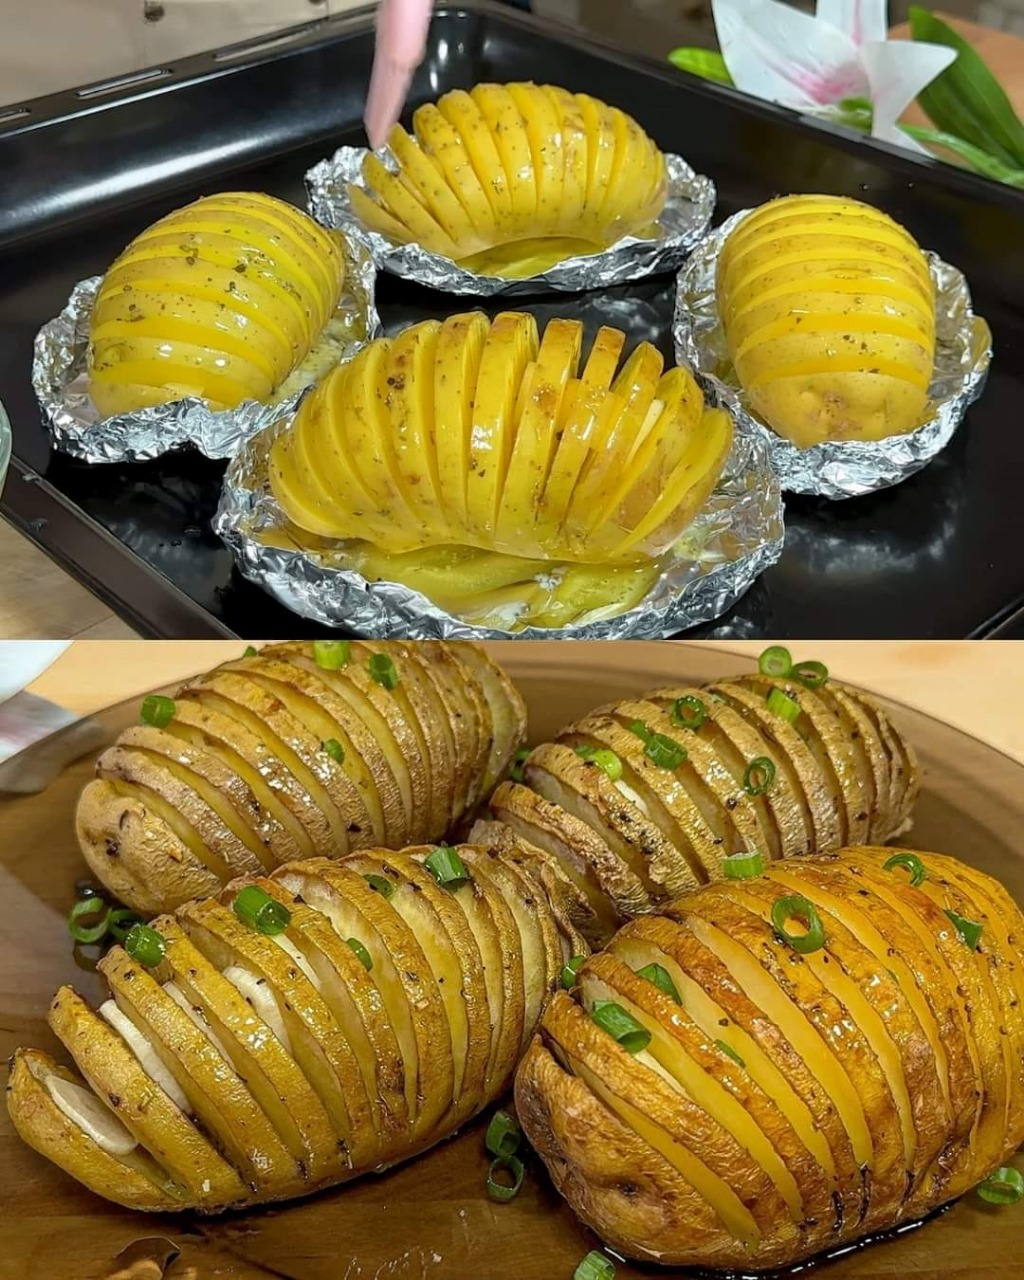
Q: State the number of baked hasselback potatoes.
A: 4